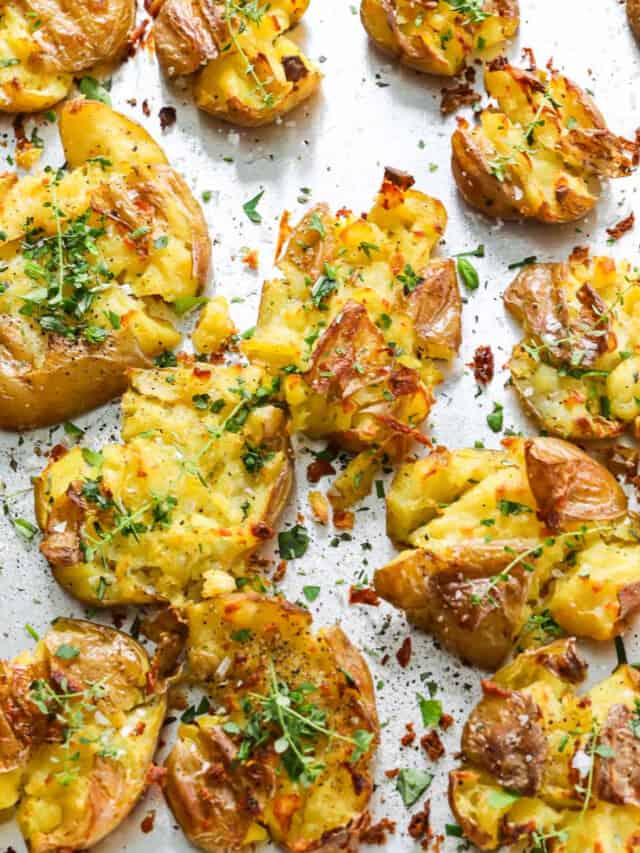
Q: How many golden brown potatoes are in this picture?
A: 12